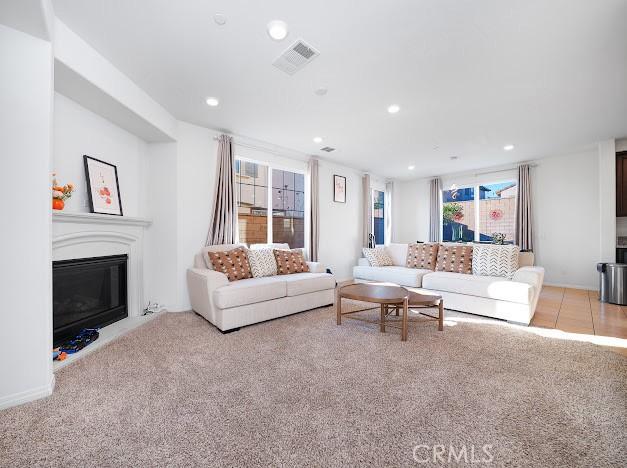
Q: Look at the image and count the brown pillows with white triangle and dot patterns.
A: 4